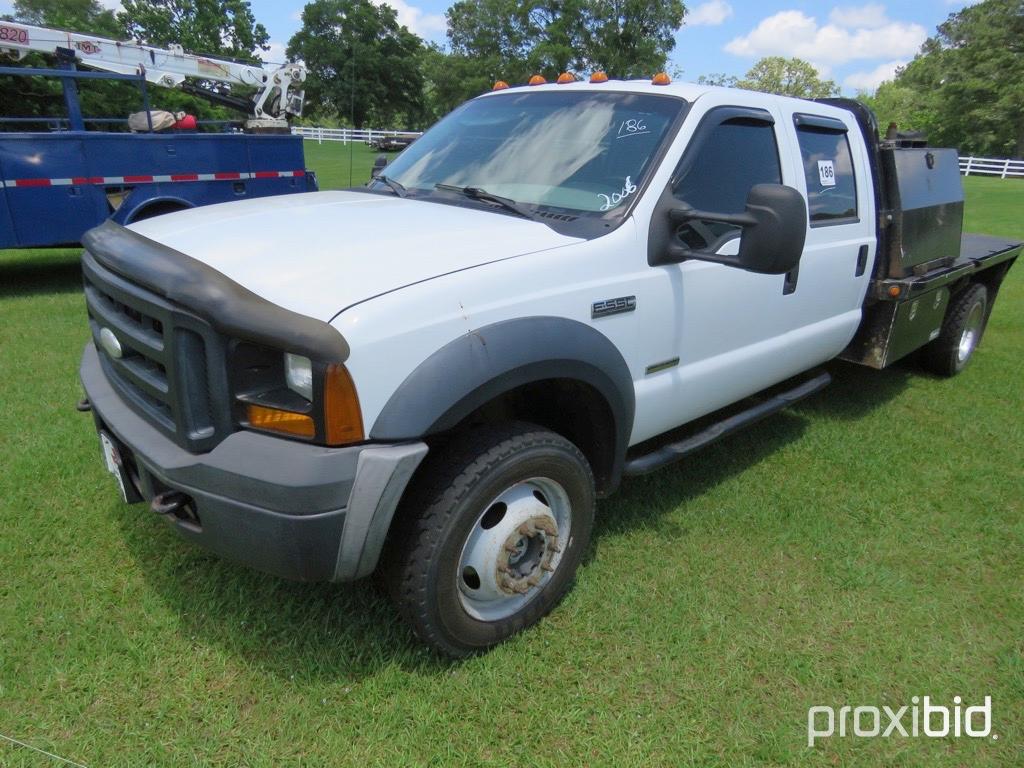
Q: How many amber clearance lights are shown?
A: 5